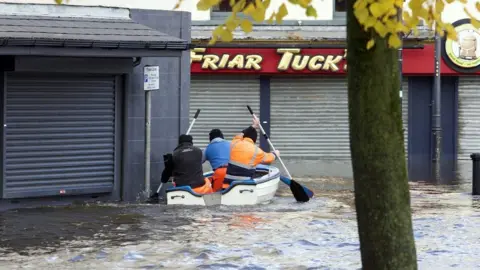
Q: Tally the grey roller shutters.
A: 4